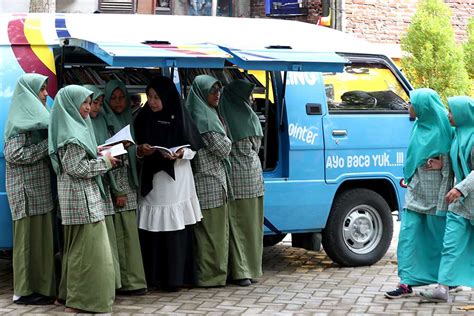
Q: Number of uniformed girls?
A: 8